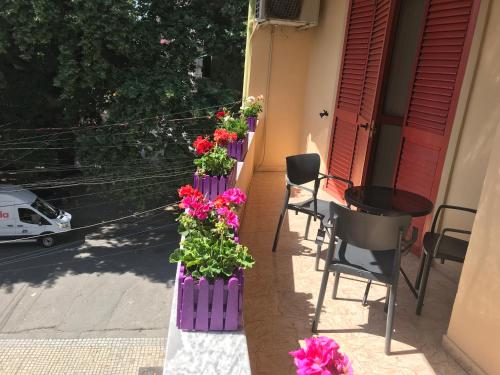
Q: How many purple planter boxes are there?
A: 4